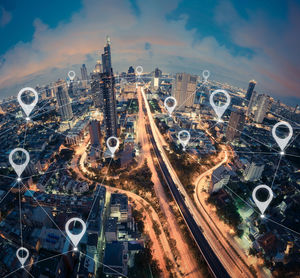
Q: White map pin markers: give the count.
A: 13